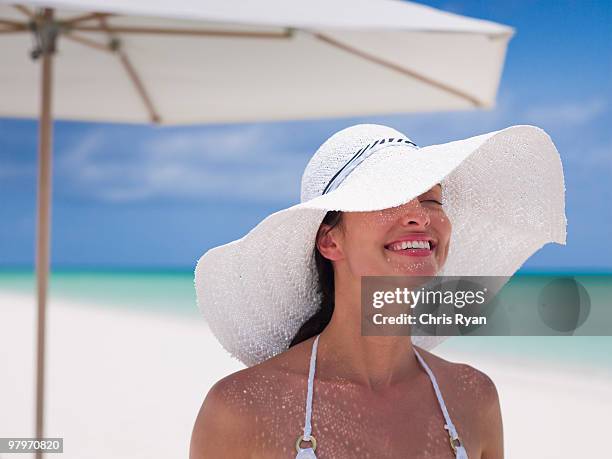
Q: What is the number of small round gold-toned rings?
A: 2